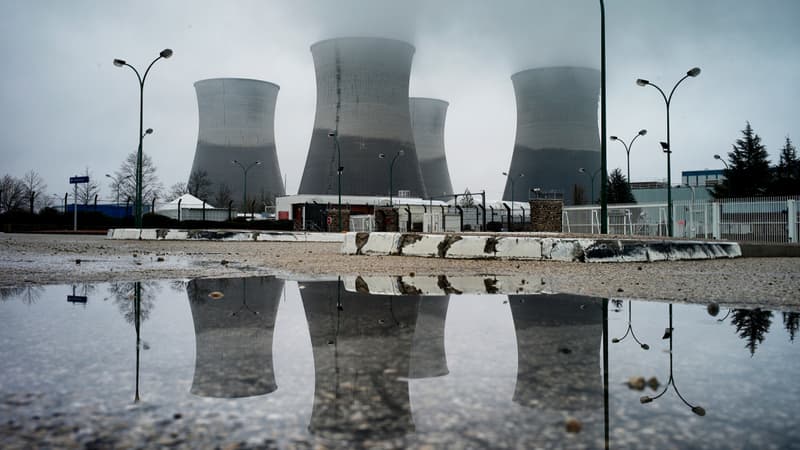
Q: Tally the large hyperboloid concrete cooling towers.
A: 4